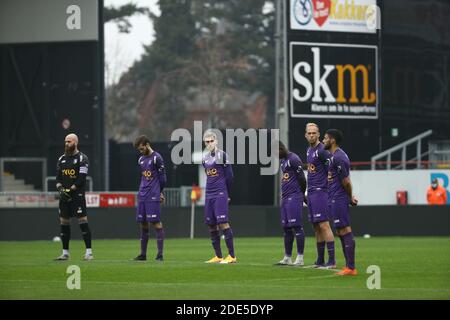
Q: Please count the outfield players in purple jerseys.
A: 5